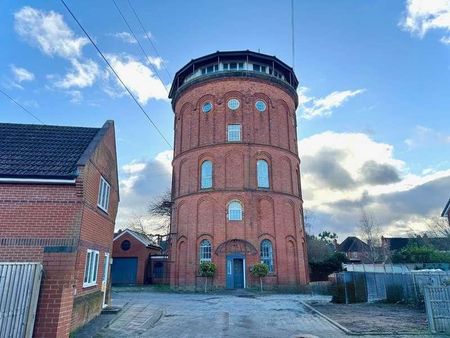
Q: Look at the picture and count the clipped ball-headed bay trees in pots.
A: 2